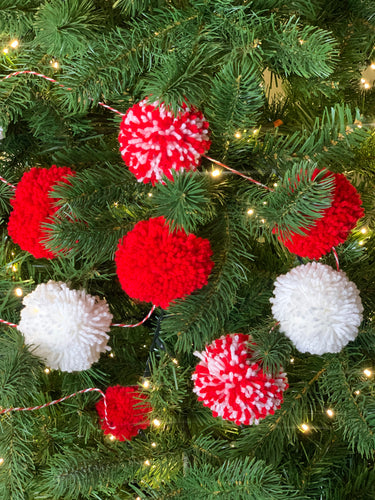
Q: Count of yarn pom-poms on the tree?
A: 8